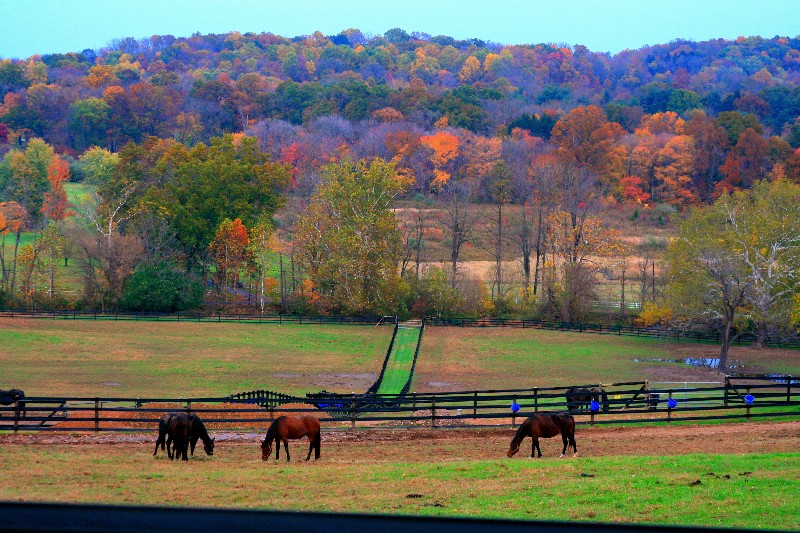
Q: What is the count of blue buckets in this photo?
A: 4